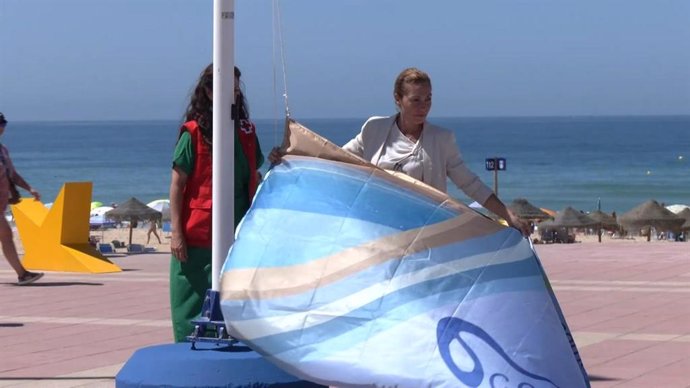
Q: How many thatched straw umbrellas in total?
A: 6